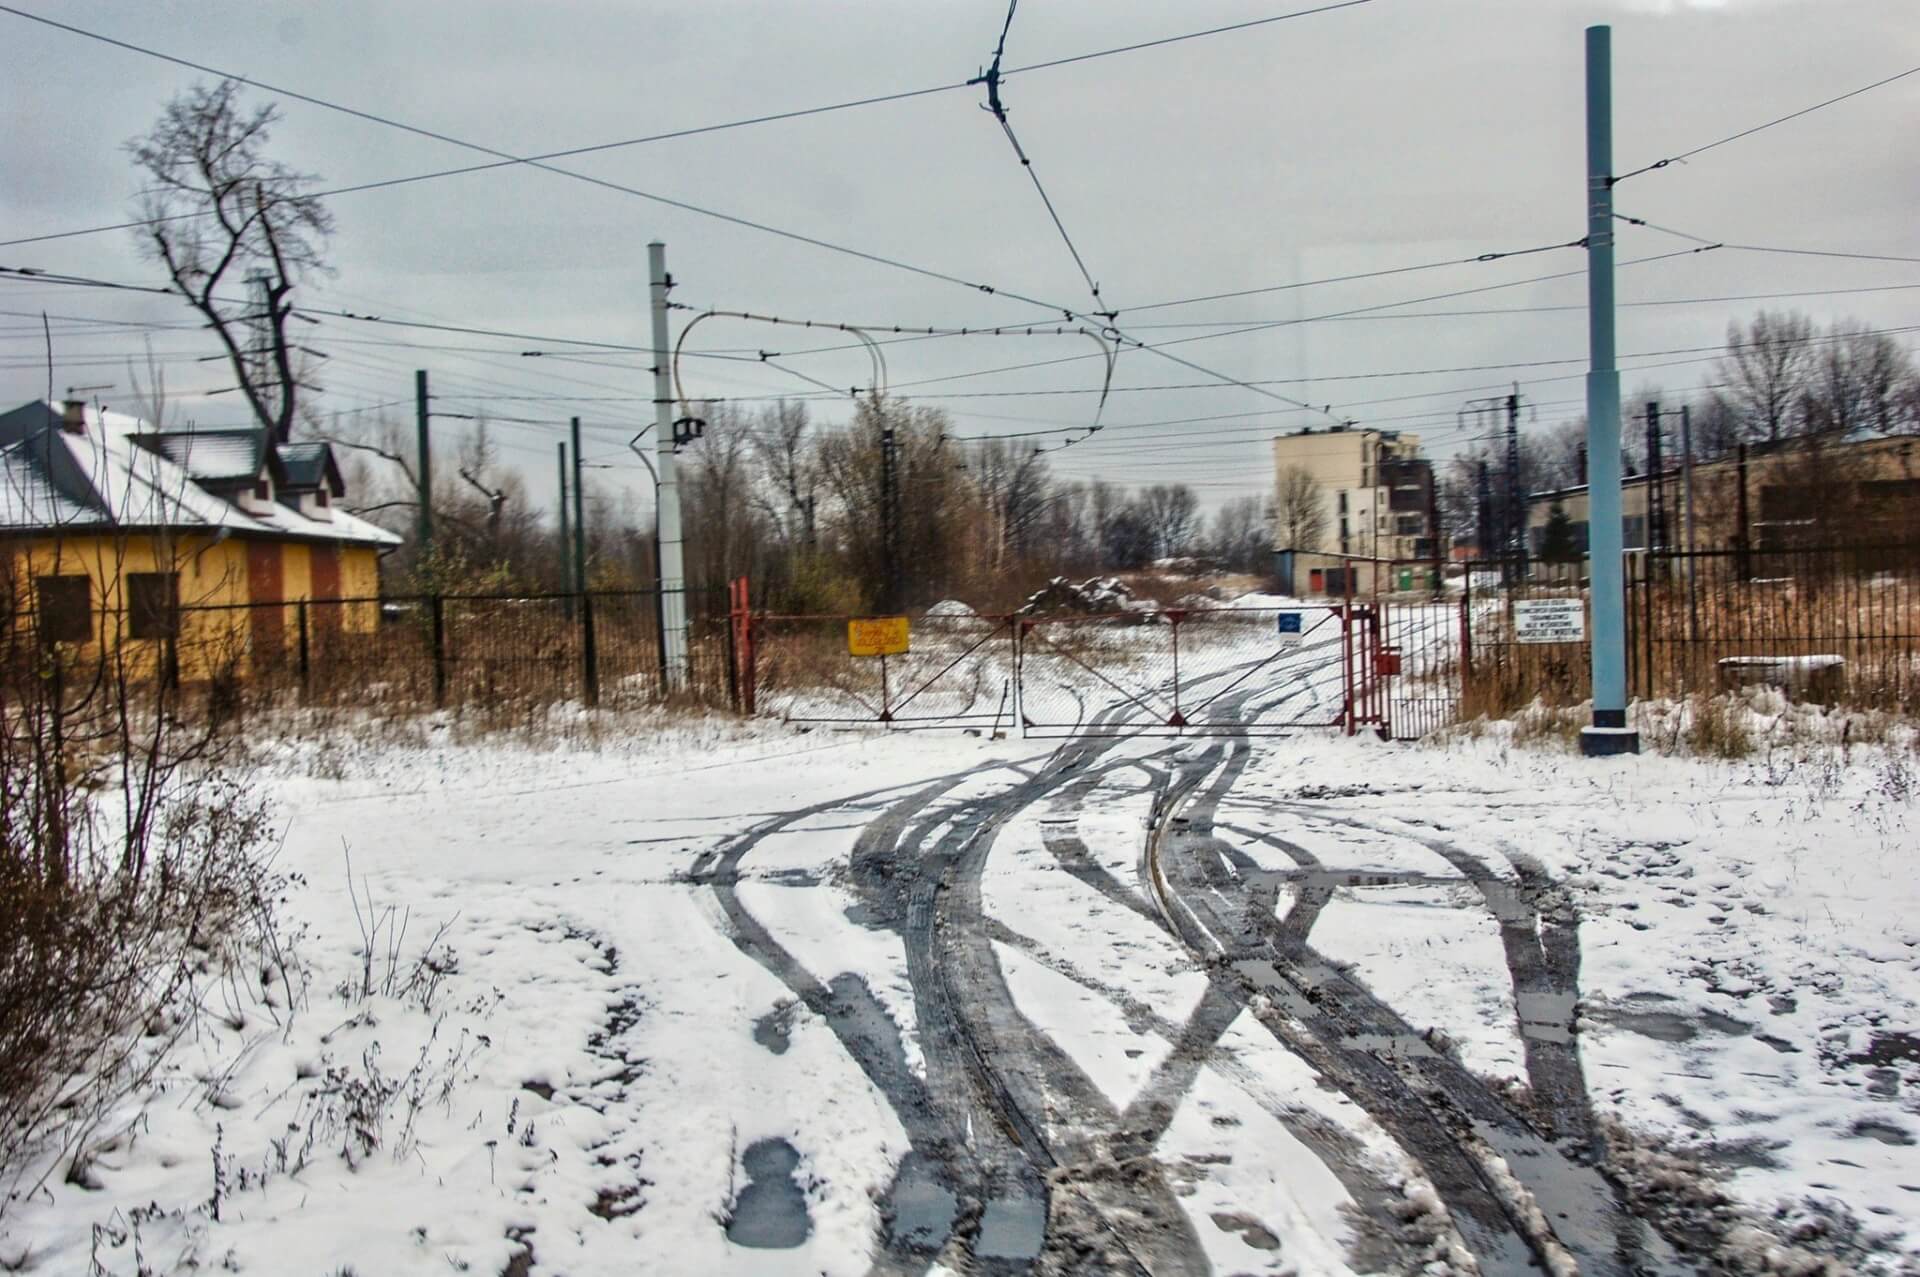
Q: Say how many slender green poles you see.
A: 3